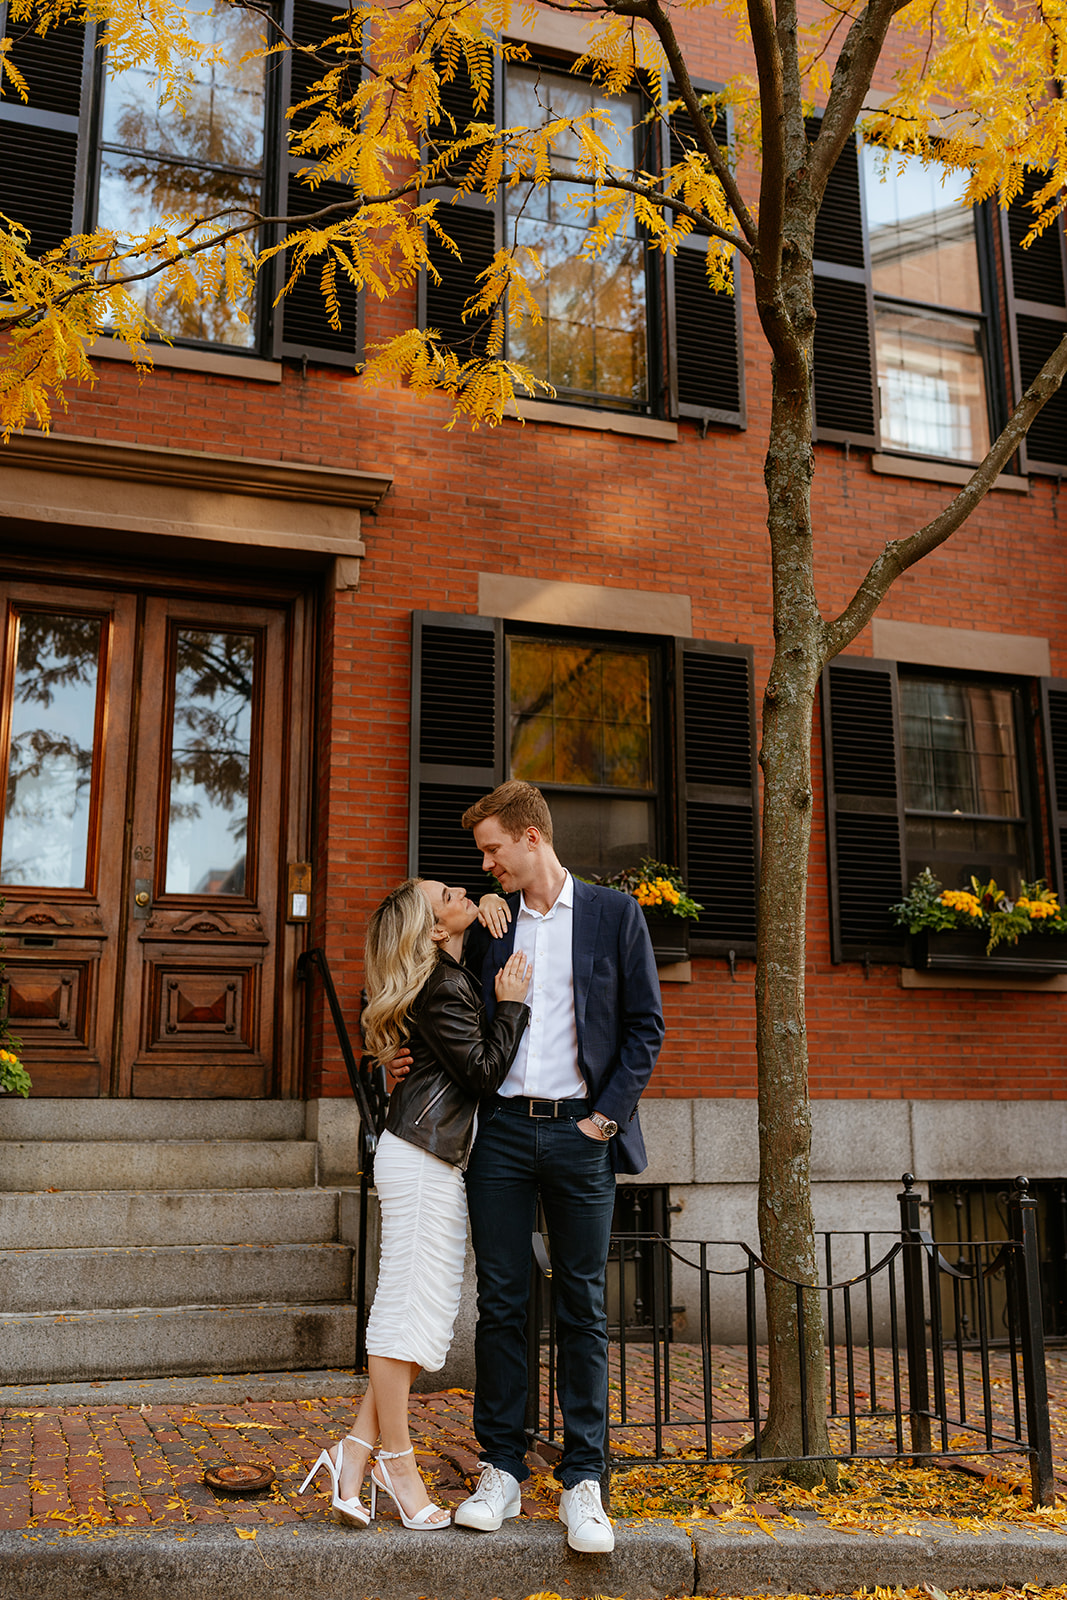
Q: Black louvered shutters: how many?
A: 10